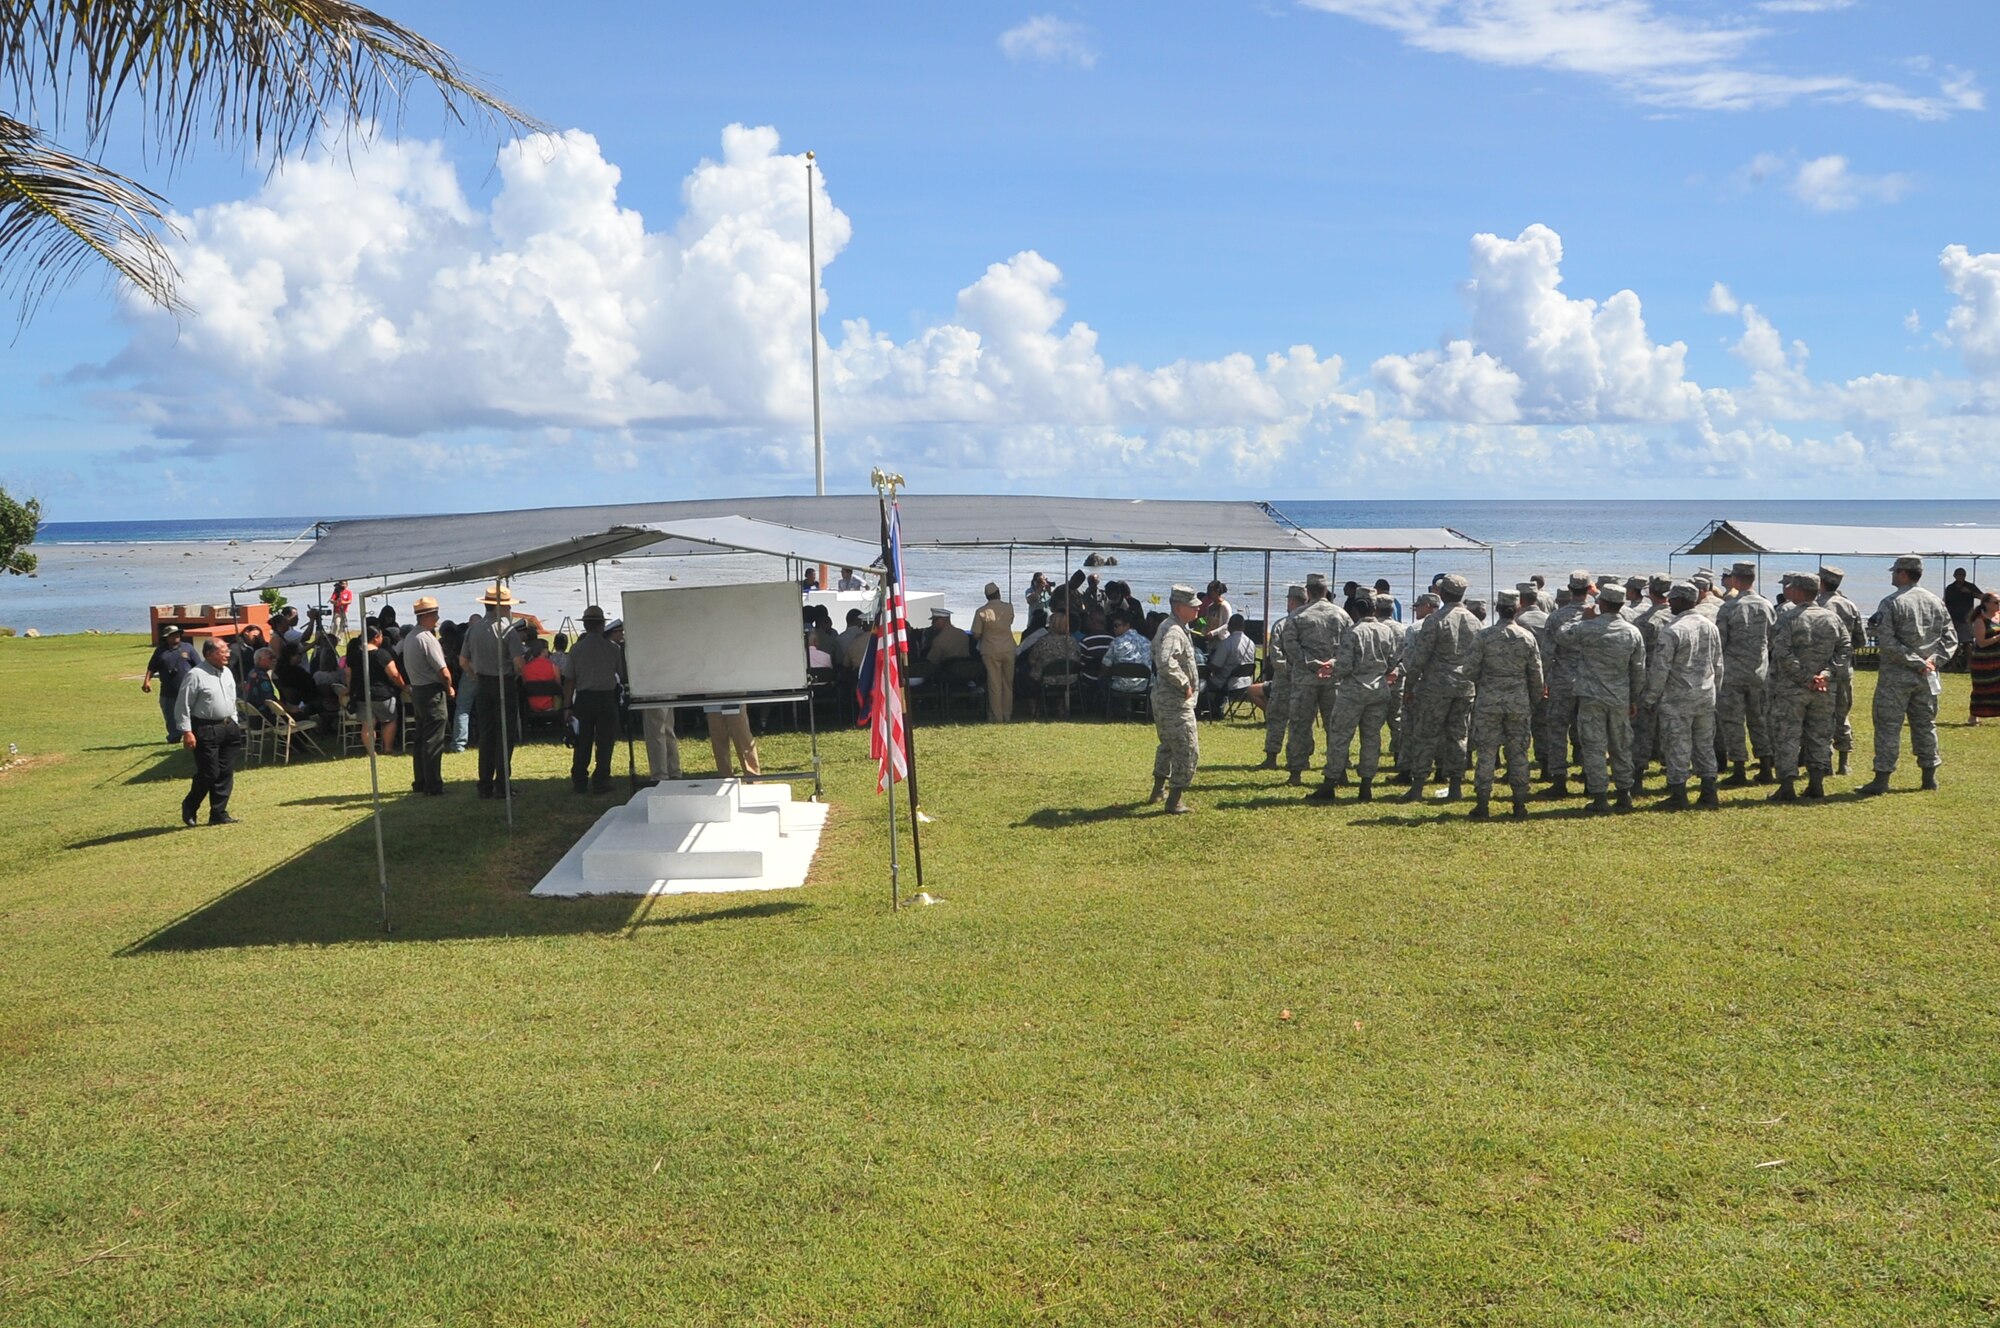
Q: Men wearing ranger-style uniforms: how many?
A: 3